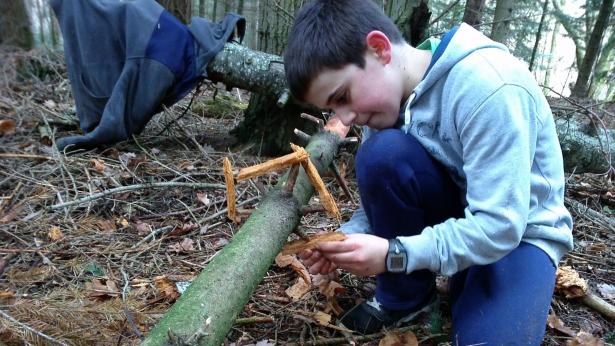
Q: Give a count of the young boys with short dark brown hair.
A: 1